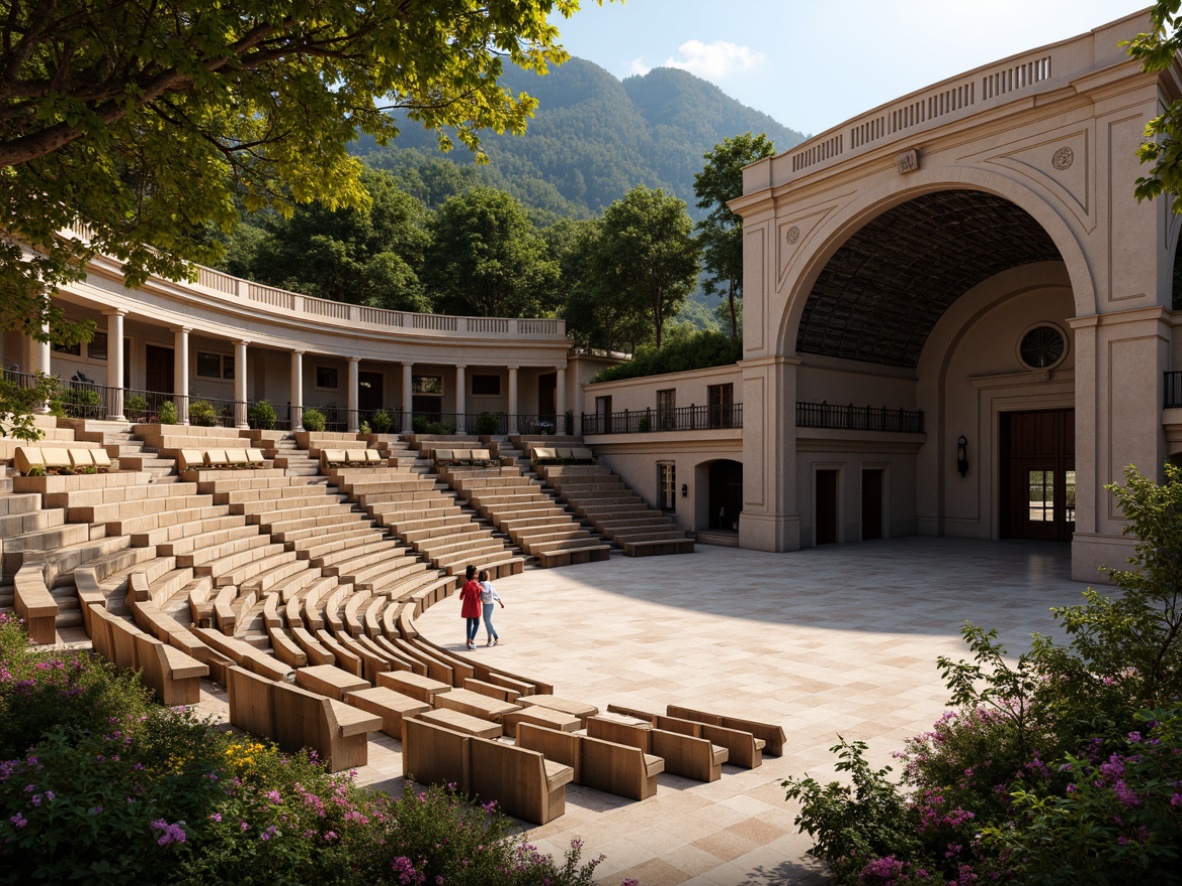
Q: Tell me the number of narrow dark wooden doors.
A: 2